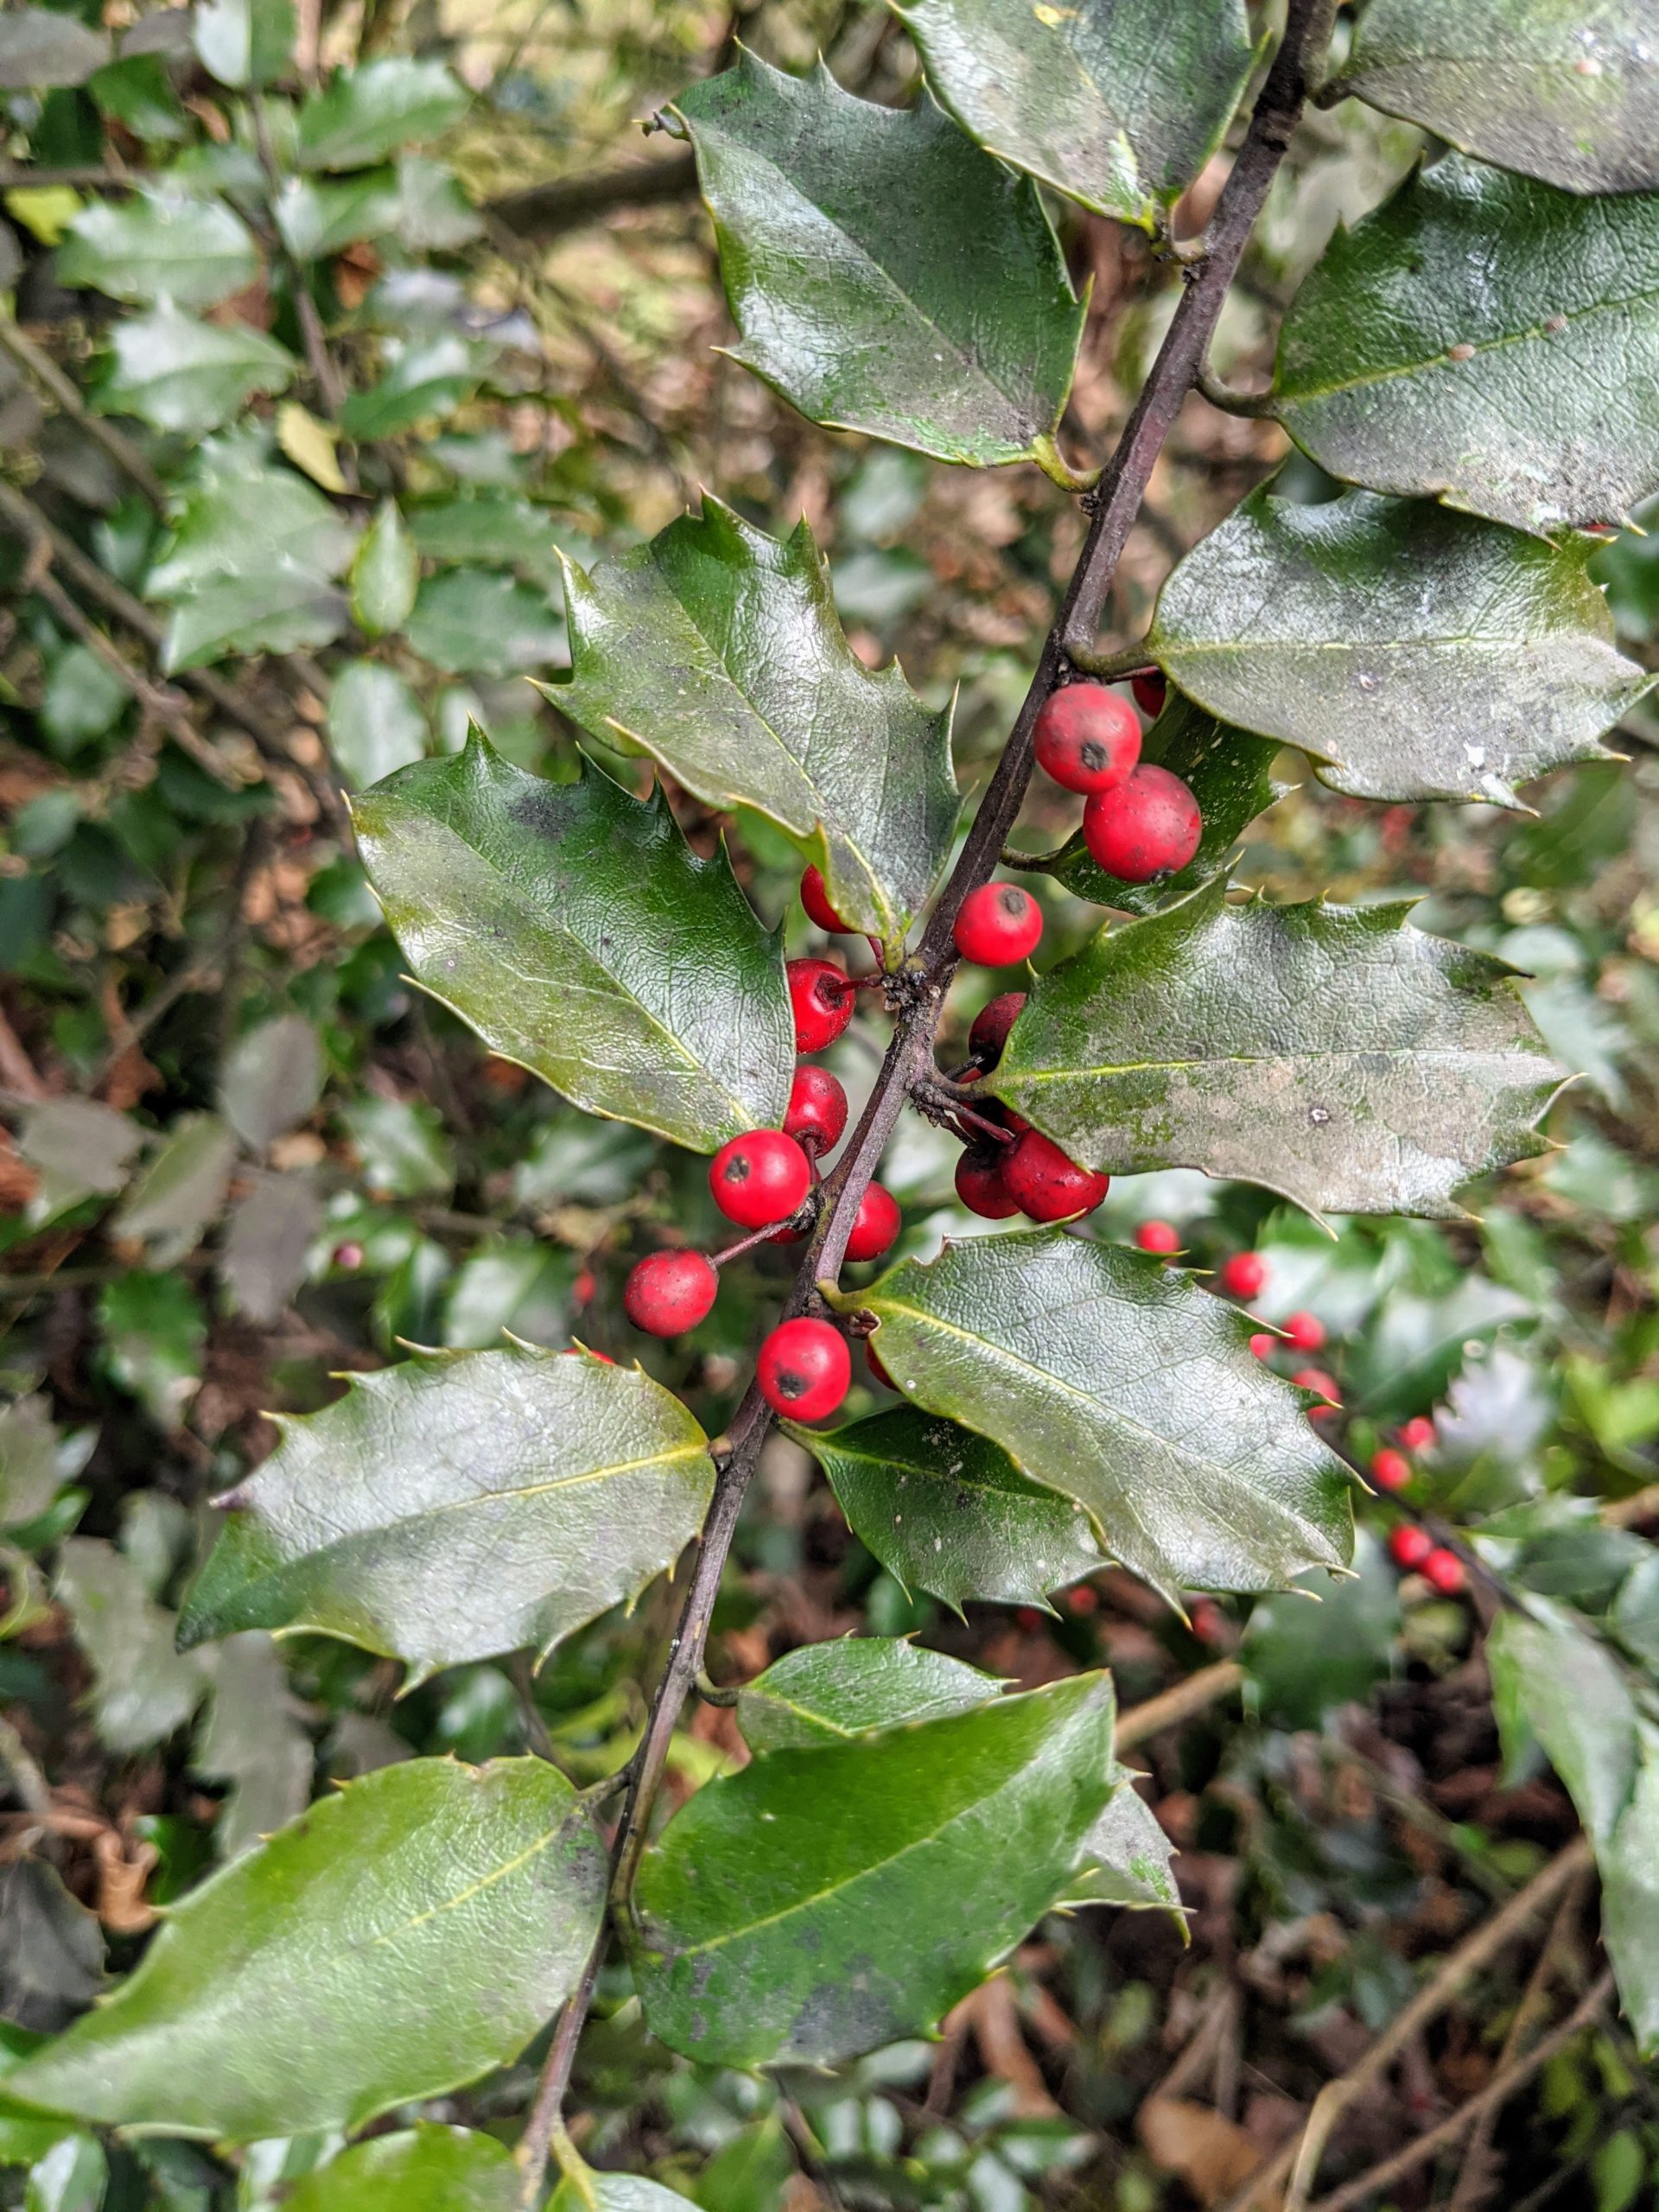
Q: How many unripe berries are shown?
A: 0